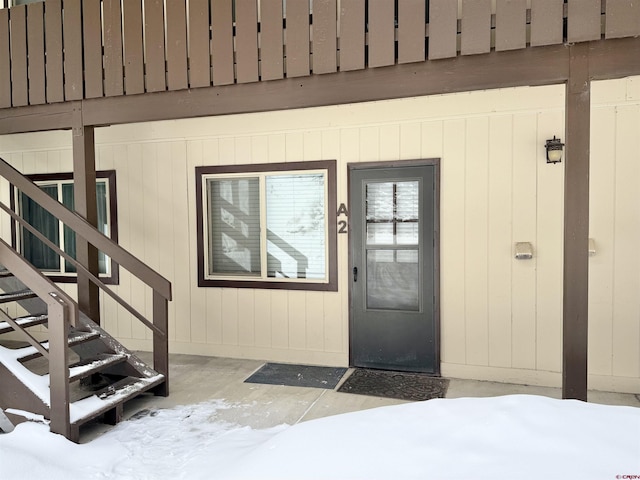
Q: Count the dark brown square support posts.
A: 2